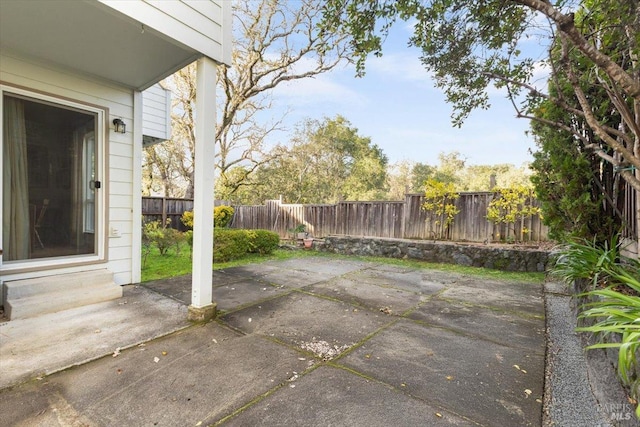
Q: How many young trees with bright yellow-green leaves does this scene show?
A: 2